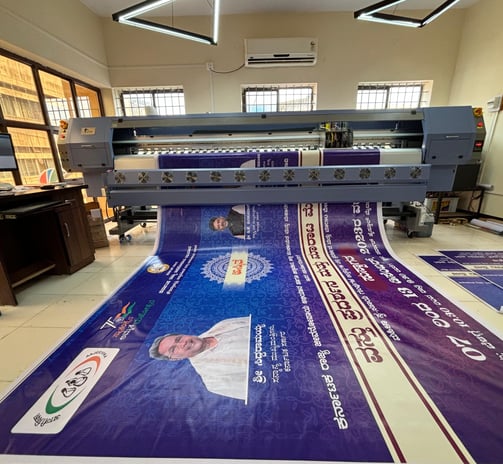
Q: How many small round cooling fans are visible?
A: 13